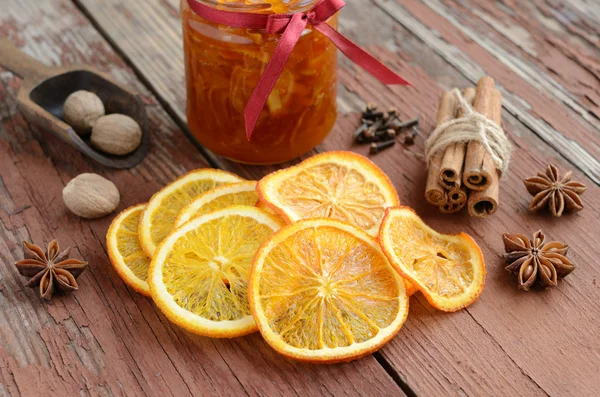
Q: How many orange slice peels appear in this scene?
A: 7